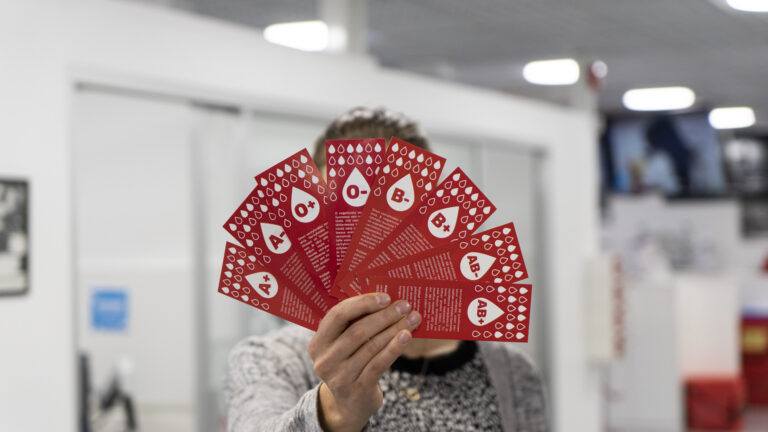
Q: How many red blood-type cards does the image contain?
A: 8